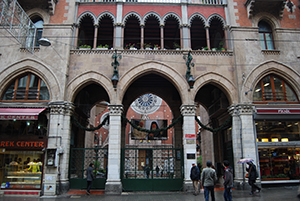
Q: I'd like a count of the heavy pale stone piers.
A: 4